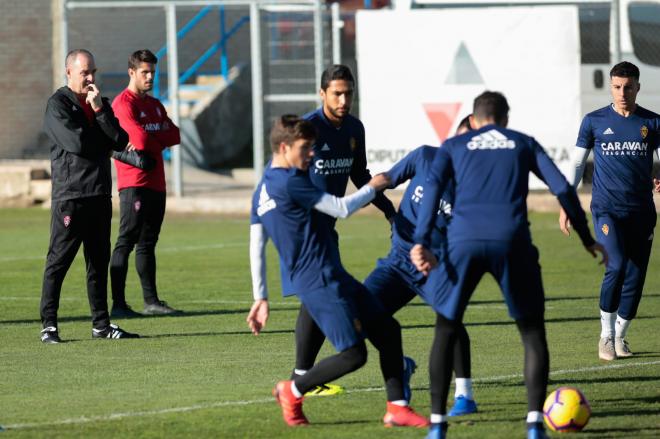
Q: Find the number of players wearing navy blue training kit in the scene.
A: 5